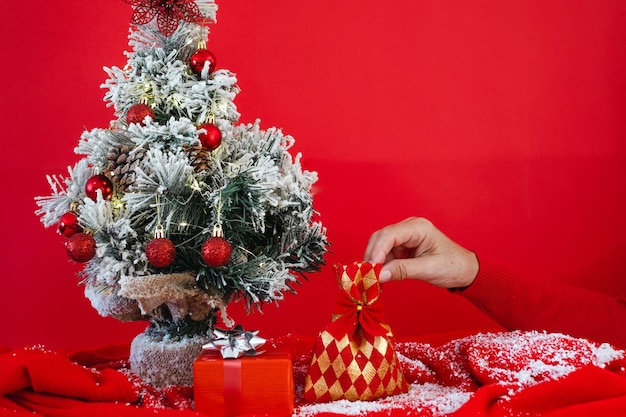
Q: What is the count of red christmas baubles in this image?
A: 8